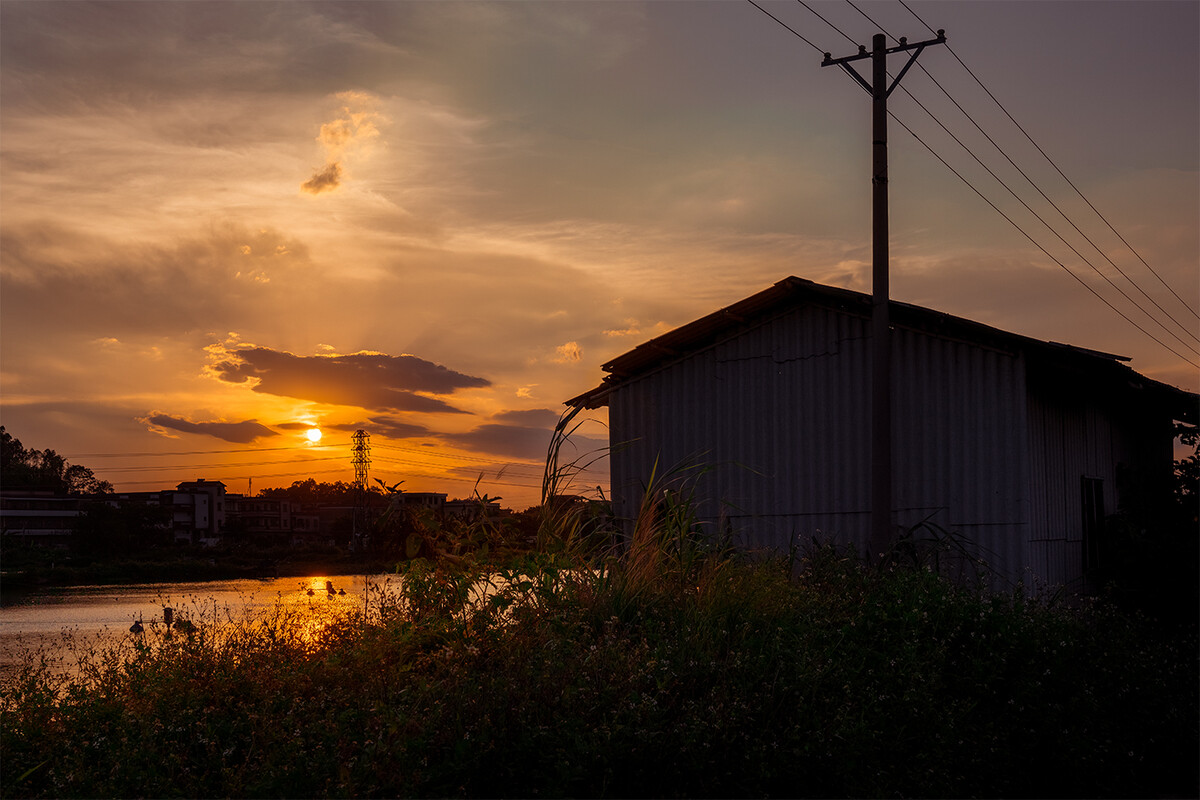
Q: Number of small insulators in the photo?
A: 4